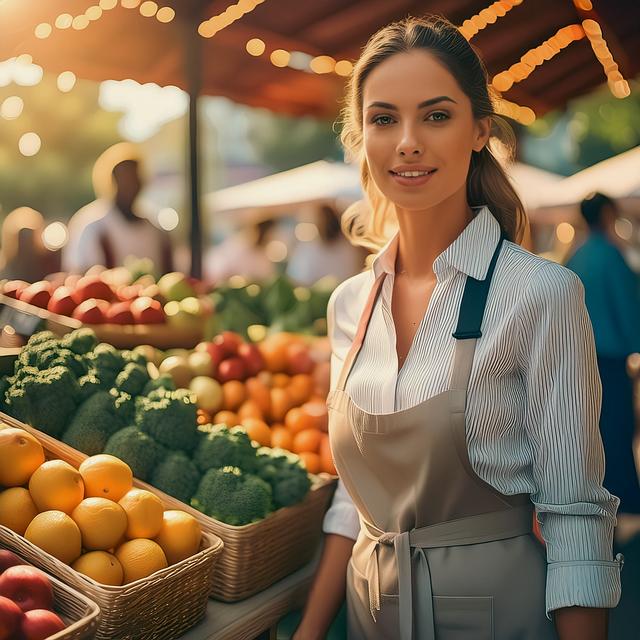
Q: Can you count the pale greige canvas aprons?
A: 1